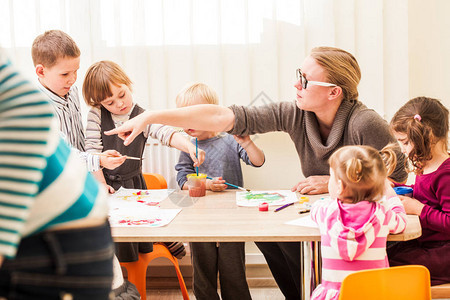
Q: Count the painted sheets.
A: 3